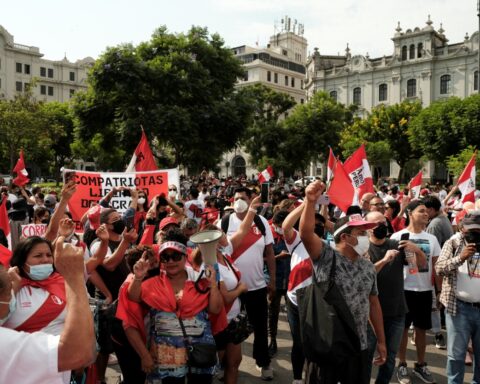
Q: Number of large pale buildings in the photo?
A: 3